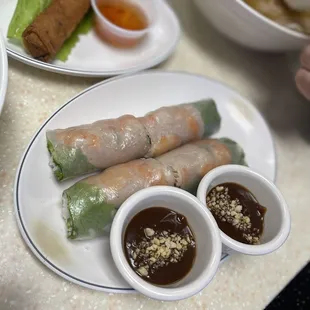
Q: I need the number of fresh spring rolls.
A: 2